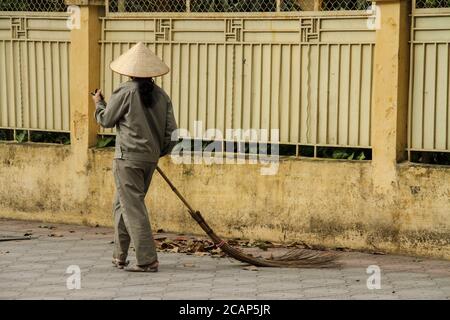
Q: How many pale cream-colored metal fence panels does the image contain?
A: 3